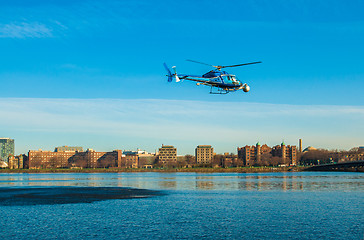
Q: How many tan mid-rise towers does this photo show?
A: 2